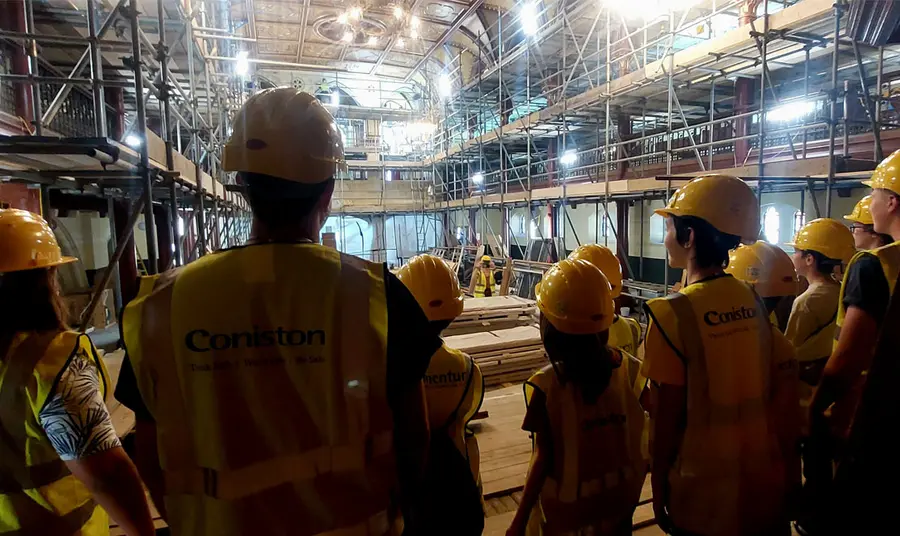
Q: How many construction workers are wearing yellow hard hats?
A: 11